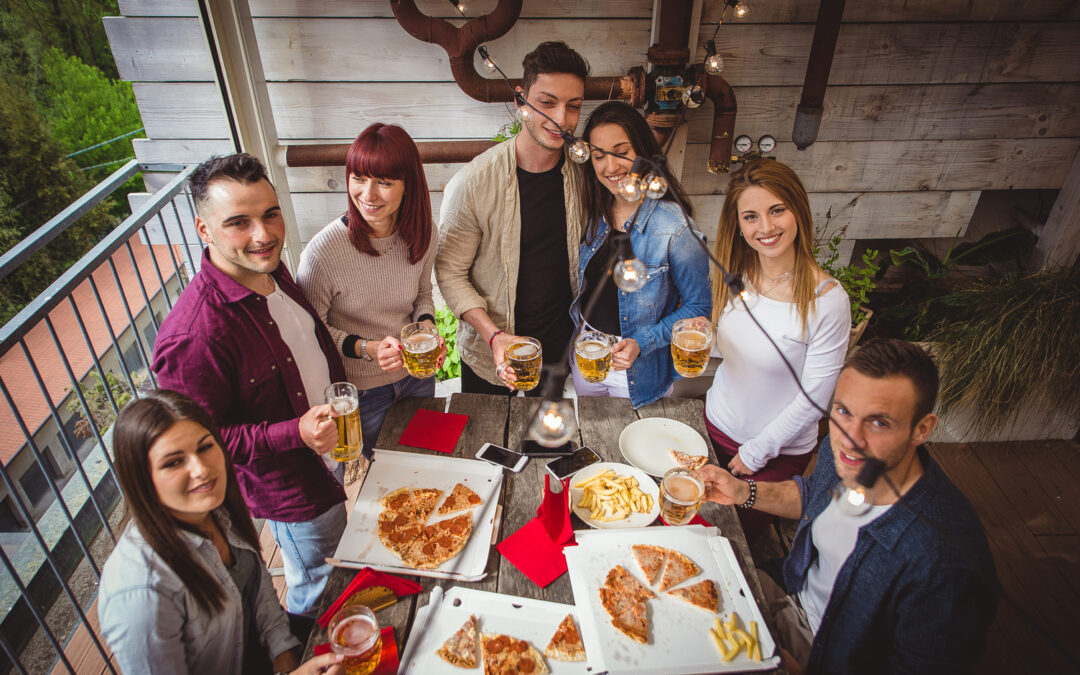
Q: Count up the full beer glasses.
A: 7